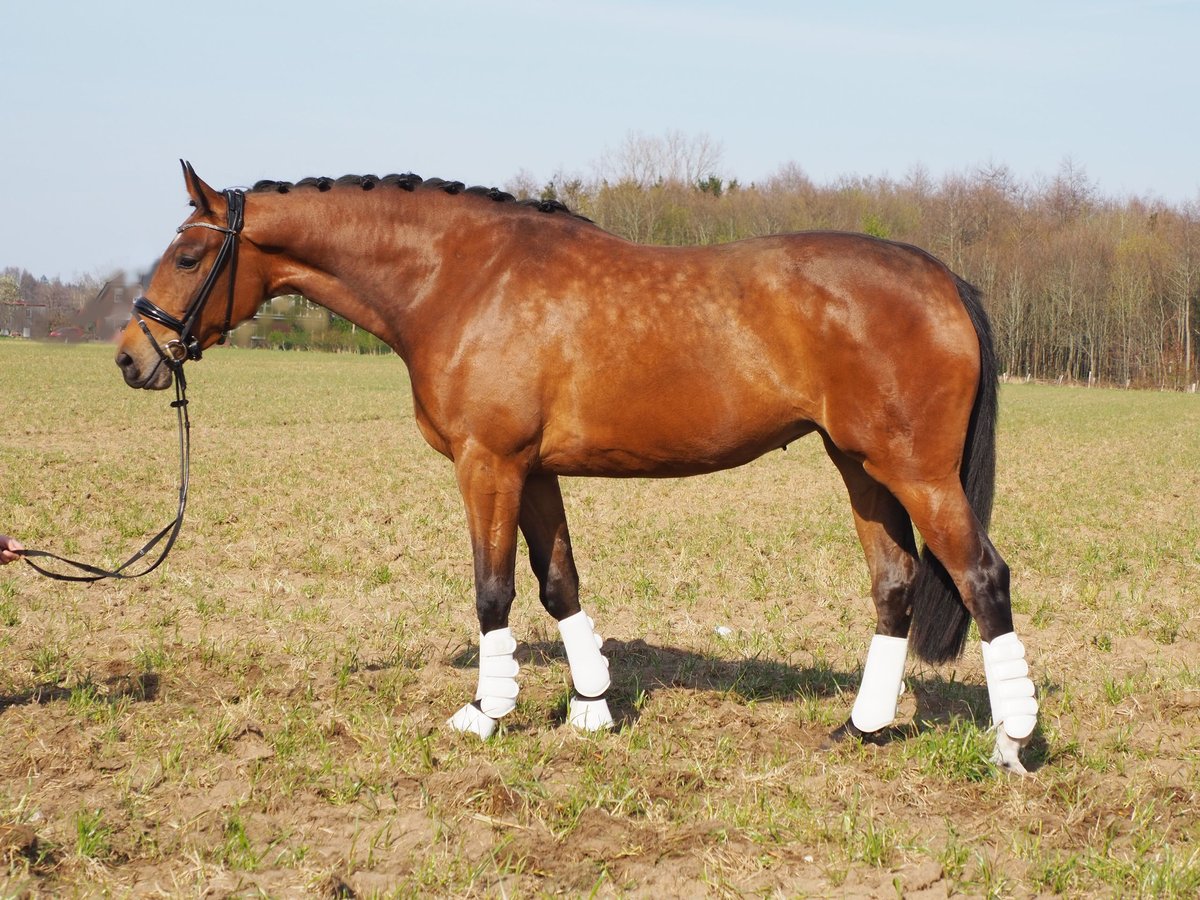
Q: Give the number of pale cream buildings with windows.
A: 0